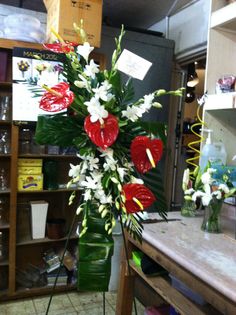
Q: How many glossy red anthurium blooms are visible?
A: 5